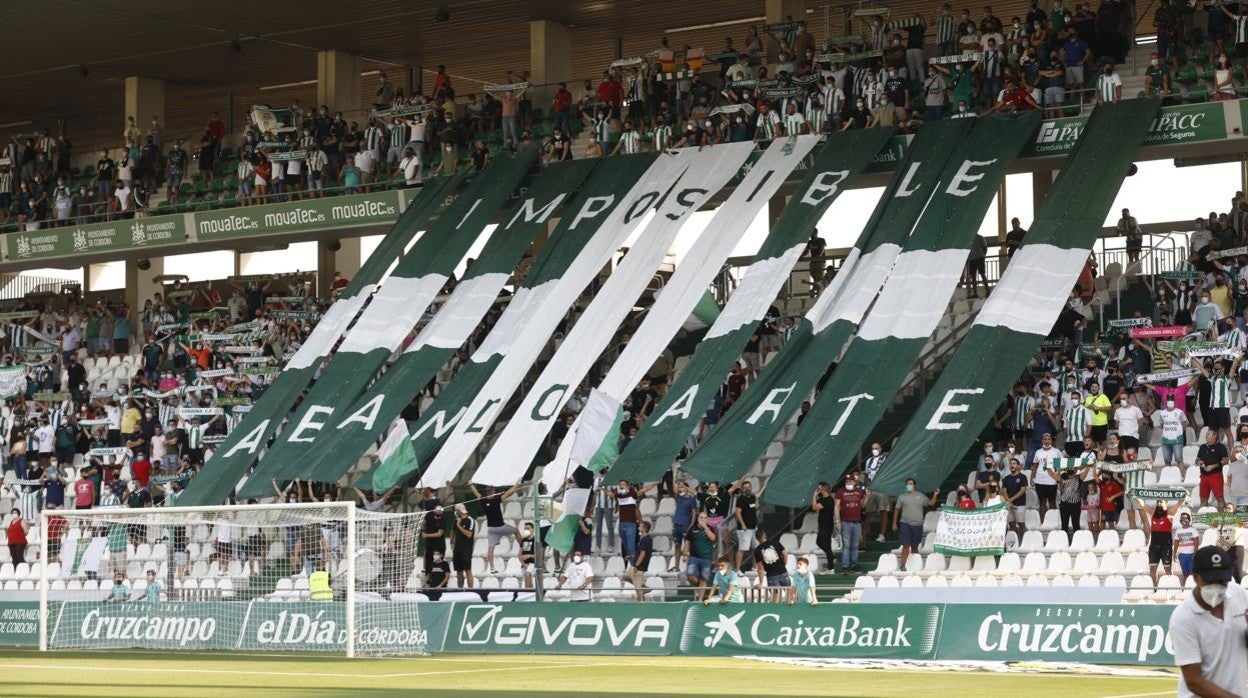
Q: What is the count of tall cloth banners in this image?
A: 11